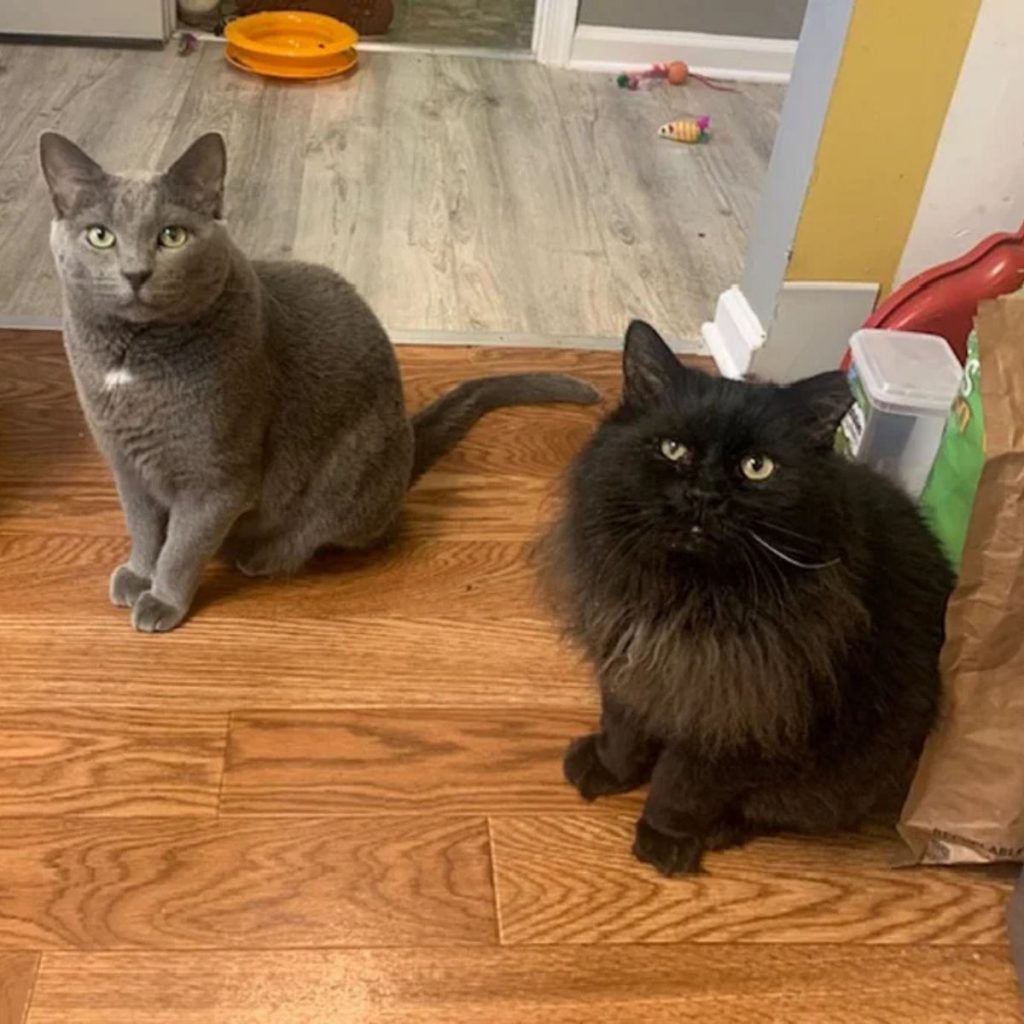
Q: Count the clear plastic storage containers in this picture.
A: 1